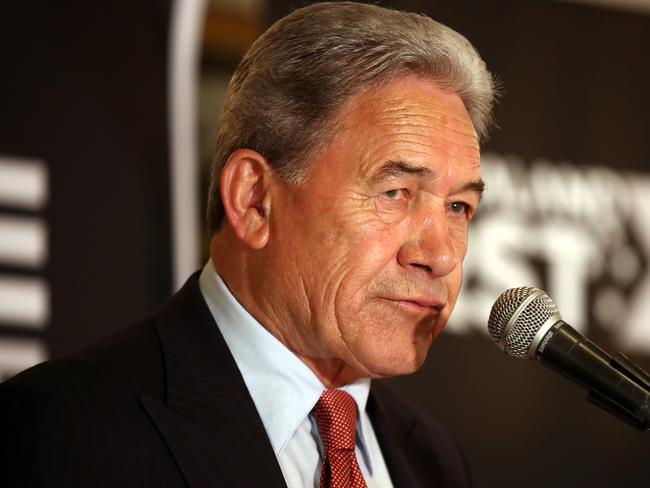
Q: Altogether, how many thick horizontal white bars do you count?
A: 4